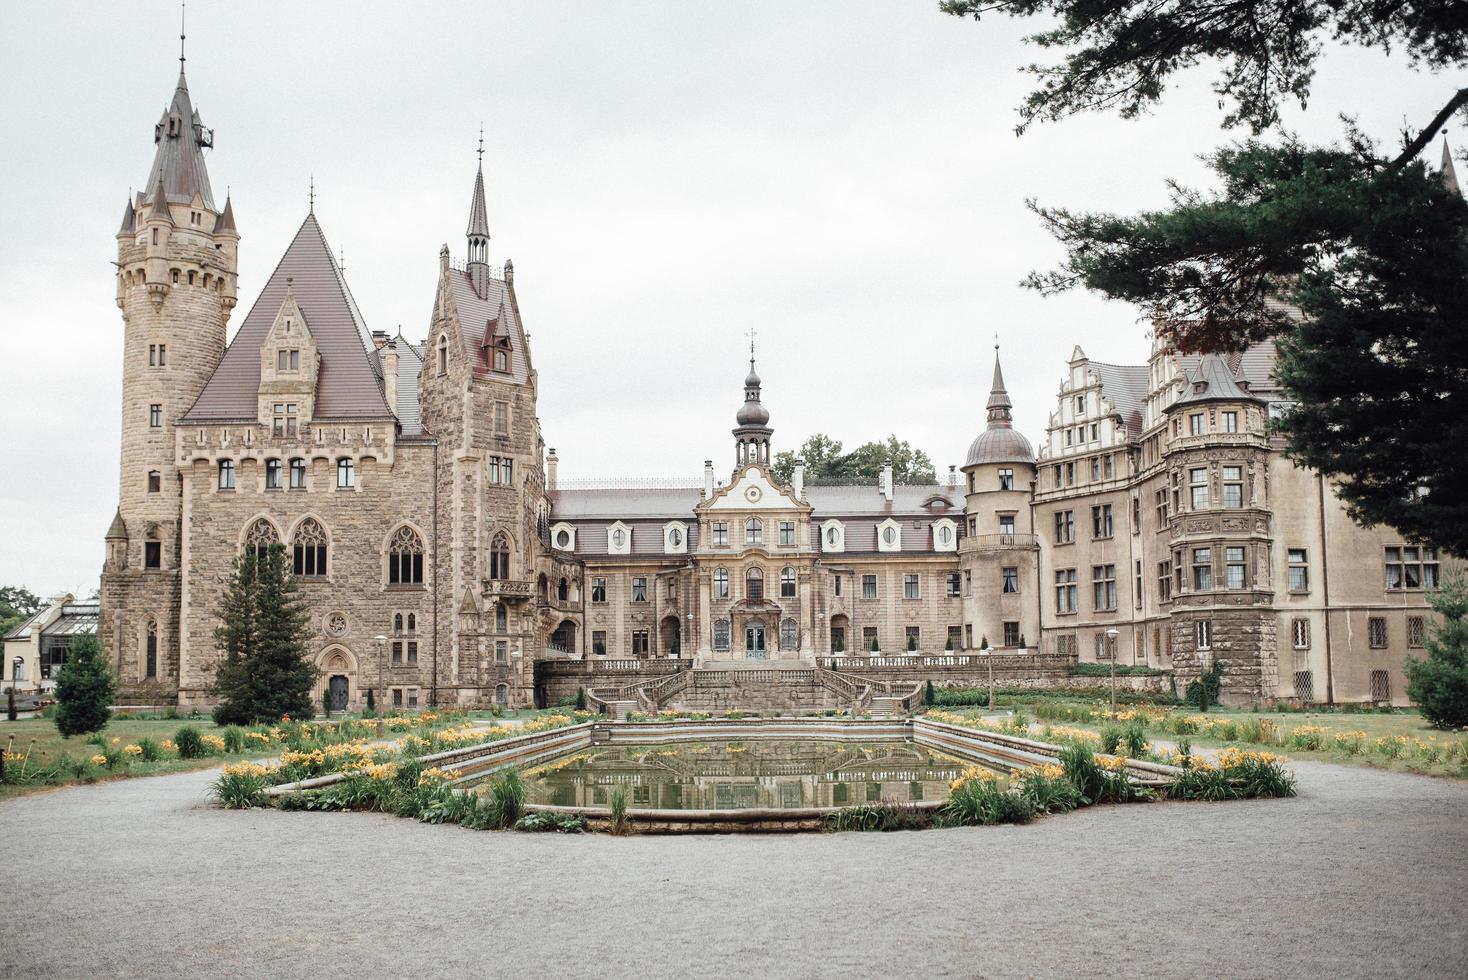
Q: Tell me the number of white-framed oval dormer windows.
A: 6